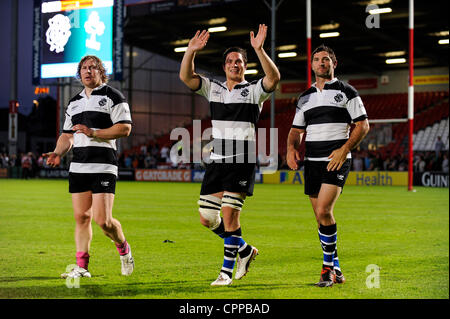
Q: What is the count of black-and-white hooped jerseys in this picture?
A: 3